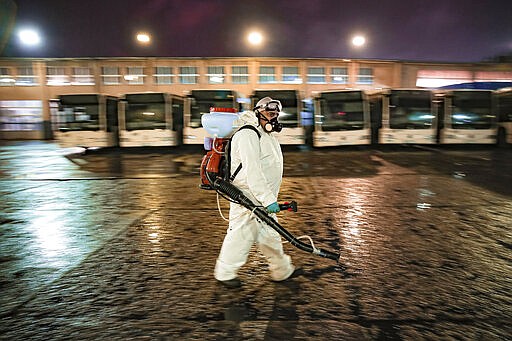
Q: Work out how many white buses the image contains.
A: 7